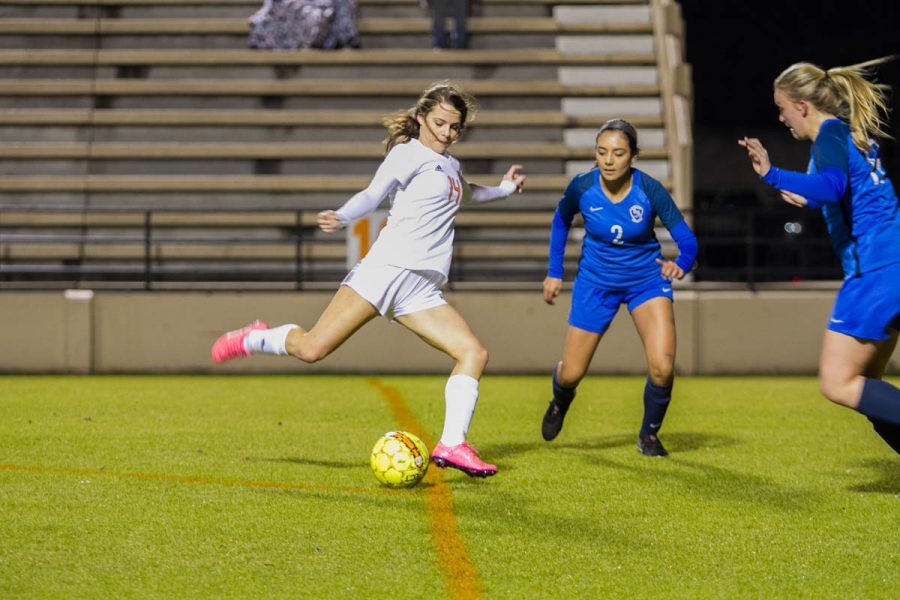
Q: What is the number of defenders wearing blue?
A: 2